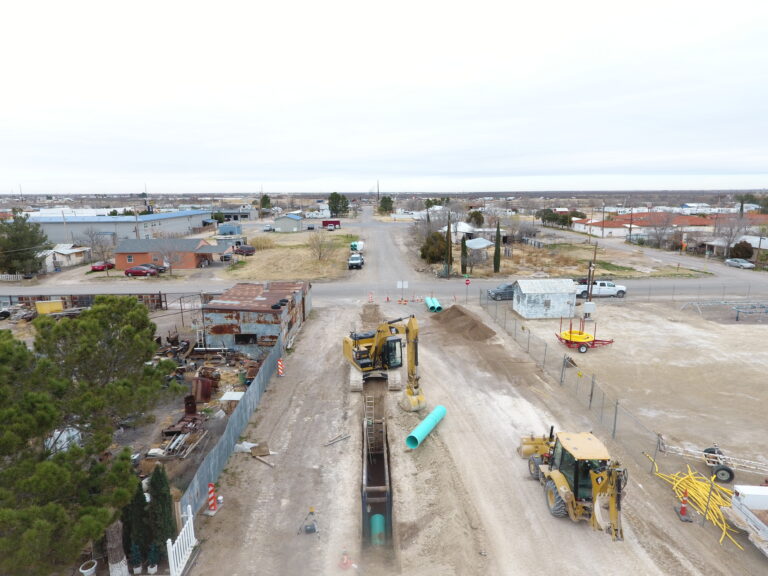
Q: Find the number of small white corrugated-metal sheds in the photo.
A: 1